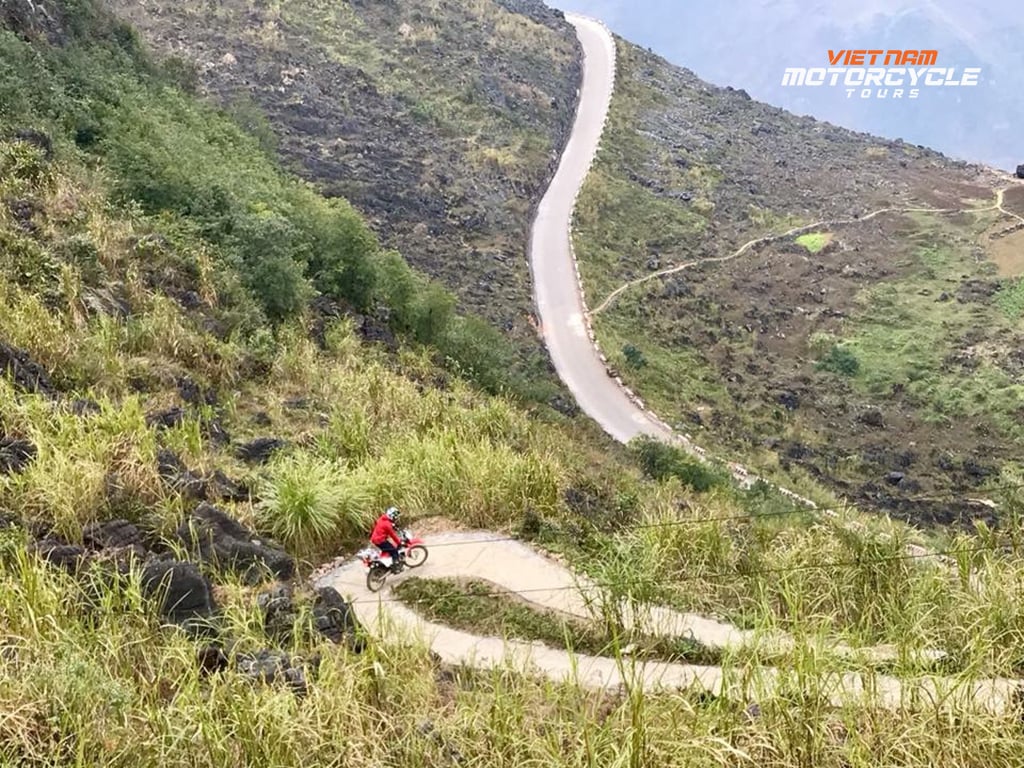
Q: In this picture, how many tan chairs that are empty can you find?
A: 0